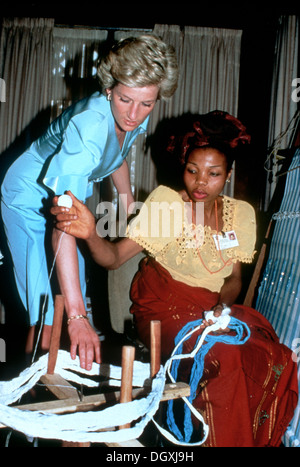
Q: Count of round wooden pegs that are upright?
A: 3